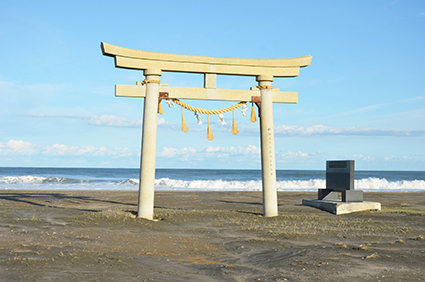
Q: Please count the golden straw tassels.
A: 5